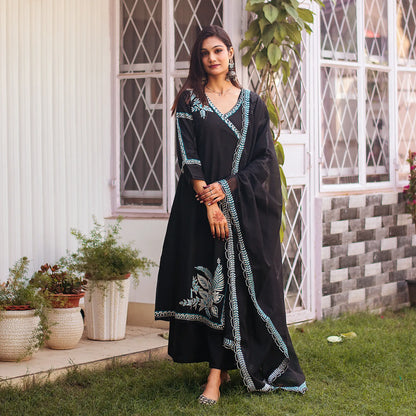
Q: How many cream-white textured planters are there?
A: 3